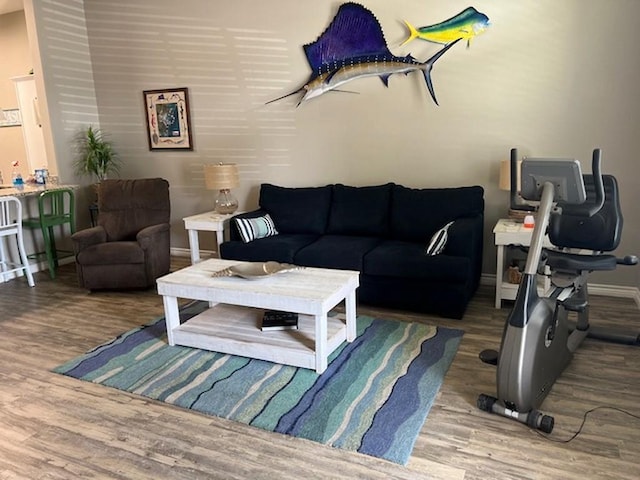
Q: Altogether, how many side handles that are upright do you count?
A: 2